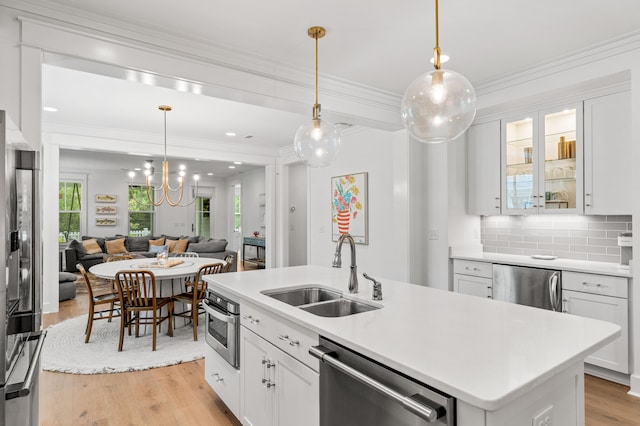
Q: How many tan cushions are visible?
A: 4